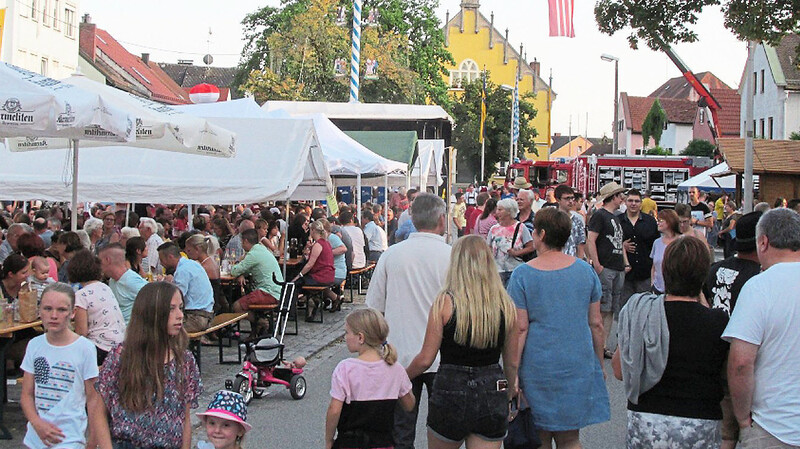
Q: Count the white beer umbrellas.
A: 2